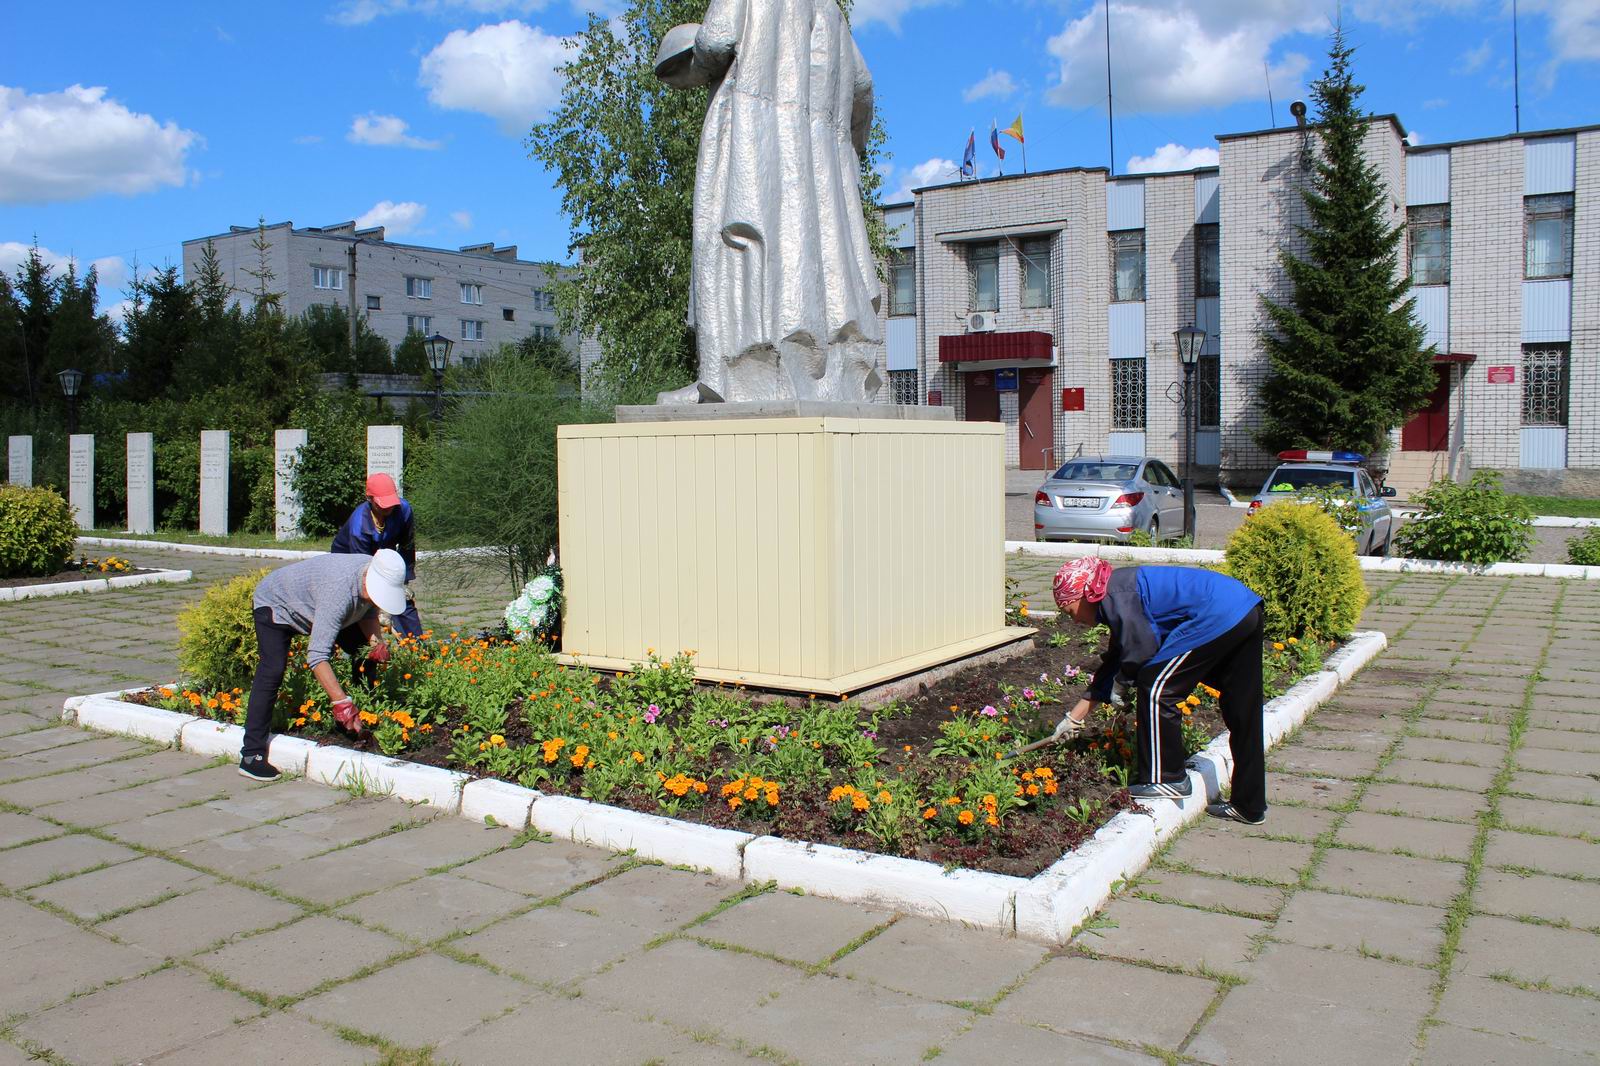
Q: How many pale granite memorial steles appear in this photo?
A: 6